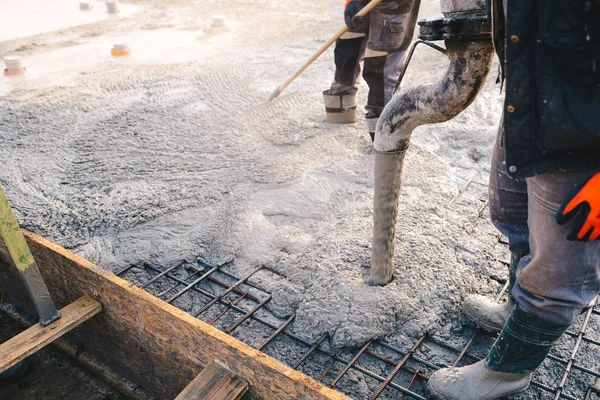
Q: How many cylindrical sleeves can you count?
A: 5